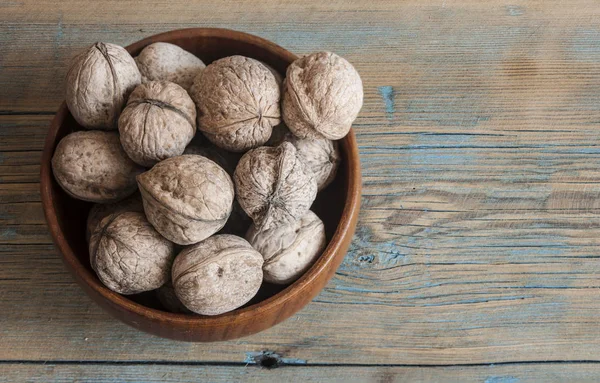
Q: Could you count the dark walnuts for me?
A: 0